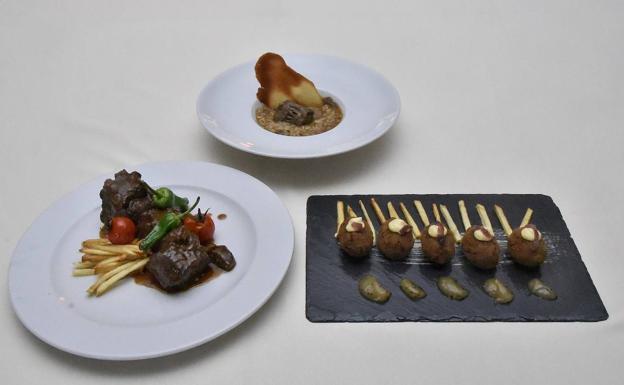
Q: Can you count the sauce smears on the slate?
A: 5